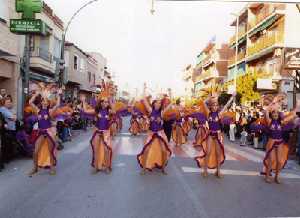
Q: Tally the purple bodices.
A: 5